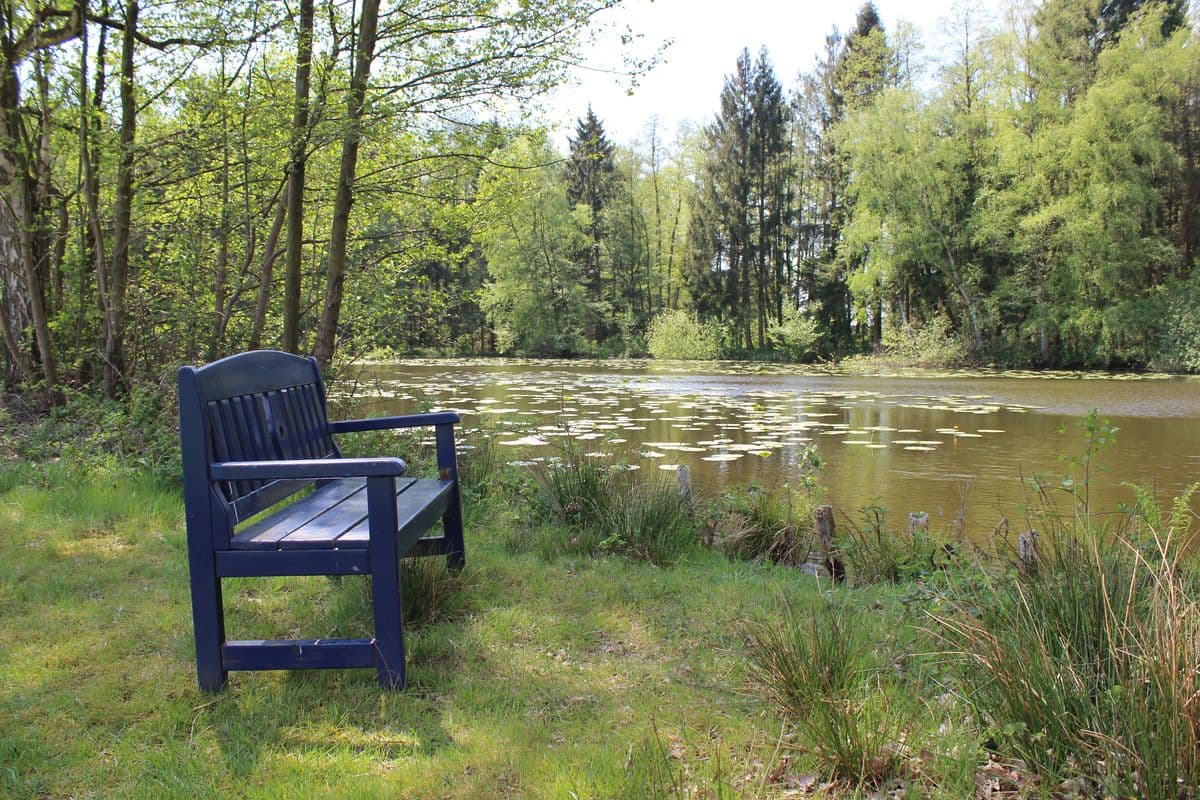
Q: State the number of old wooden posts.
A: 4